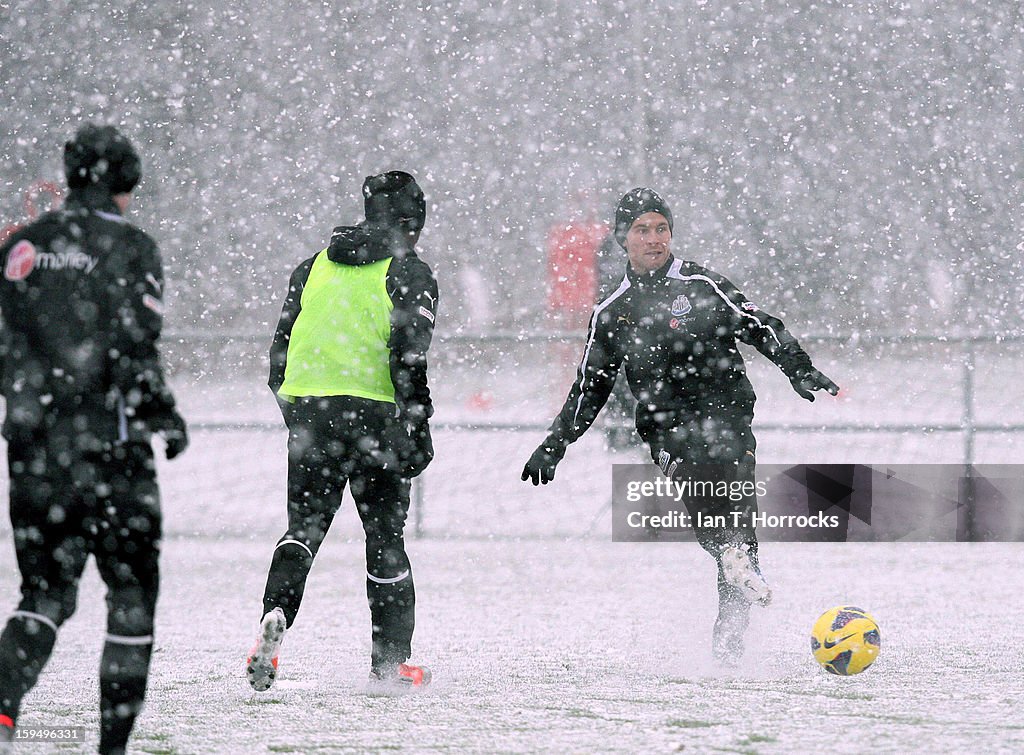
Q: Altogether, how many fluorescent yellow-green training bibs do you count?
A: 1